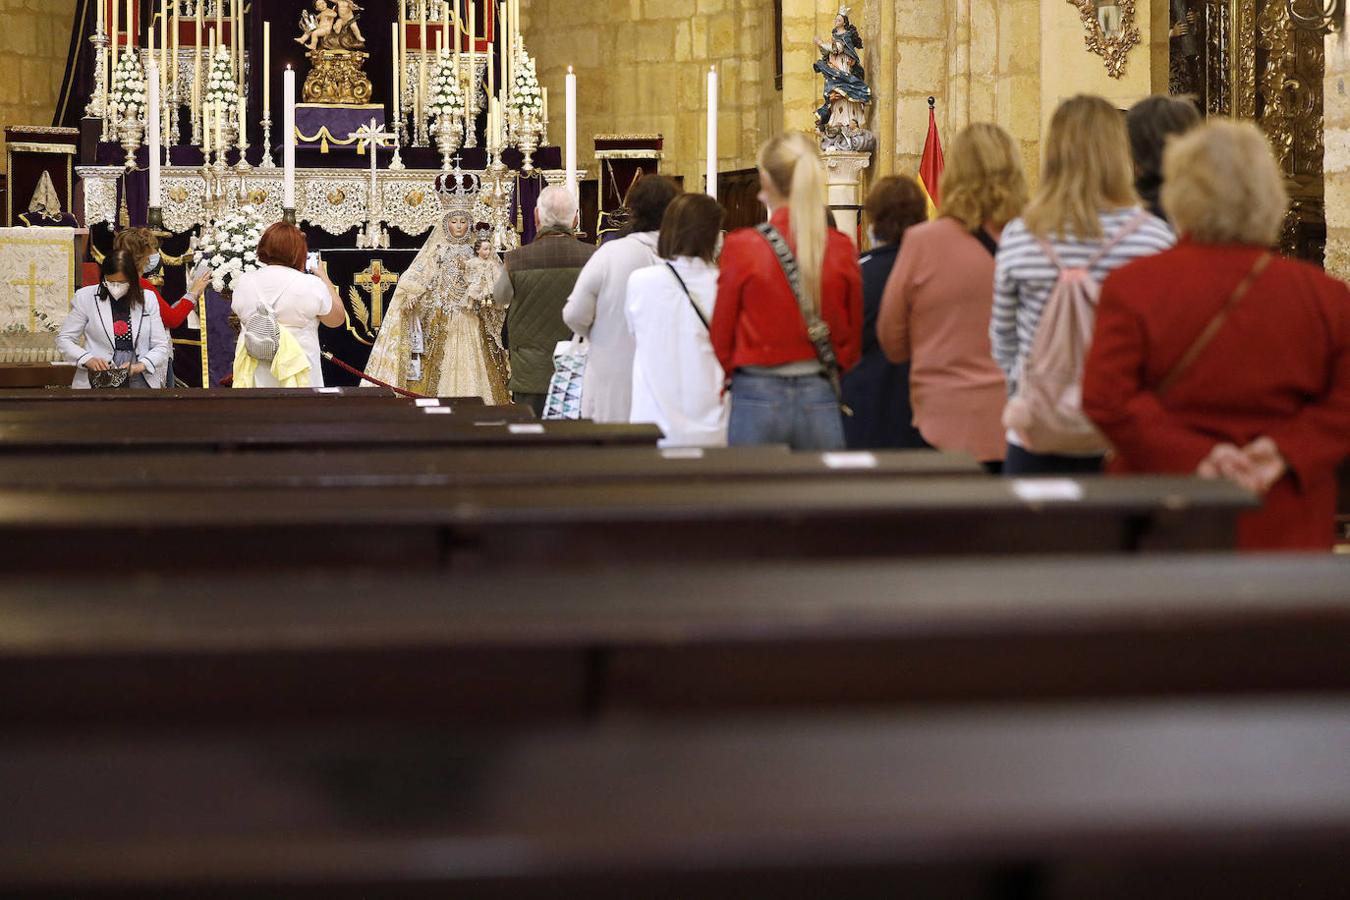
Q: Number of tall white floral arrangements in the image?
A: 4